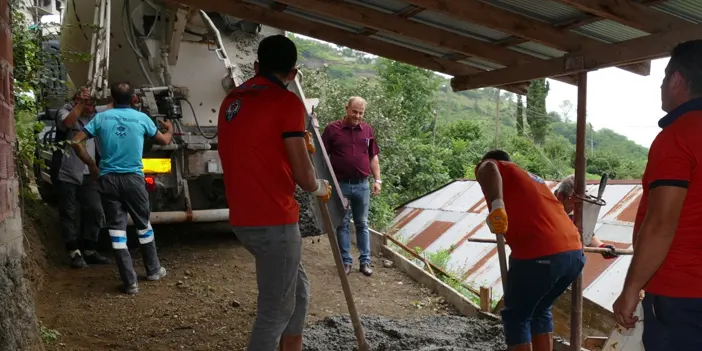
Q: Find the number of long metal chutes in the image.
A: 1